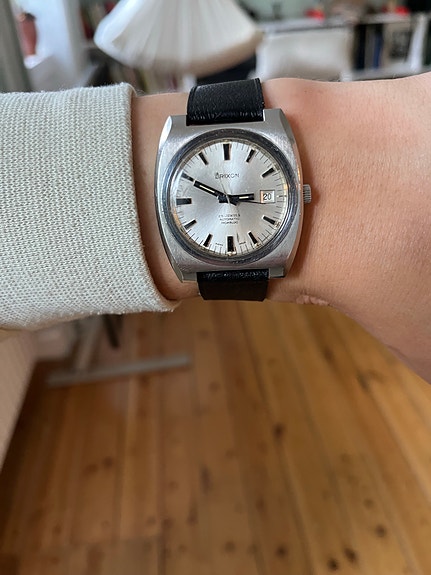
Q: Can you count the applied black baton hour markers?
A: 11